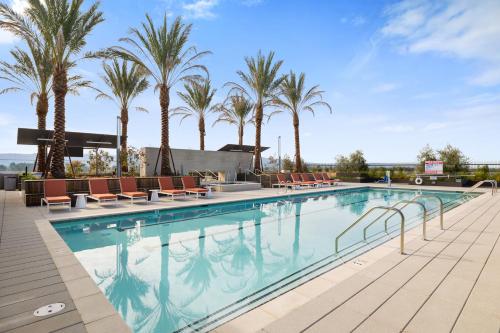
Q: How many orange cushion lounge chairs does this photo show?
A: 10